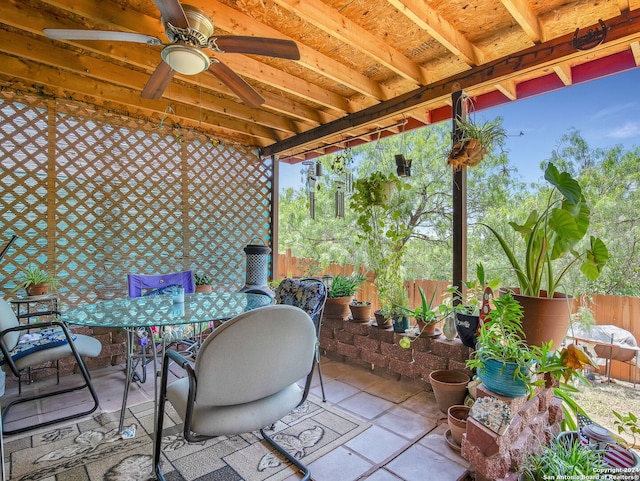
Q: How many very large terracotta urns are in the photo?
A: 1